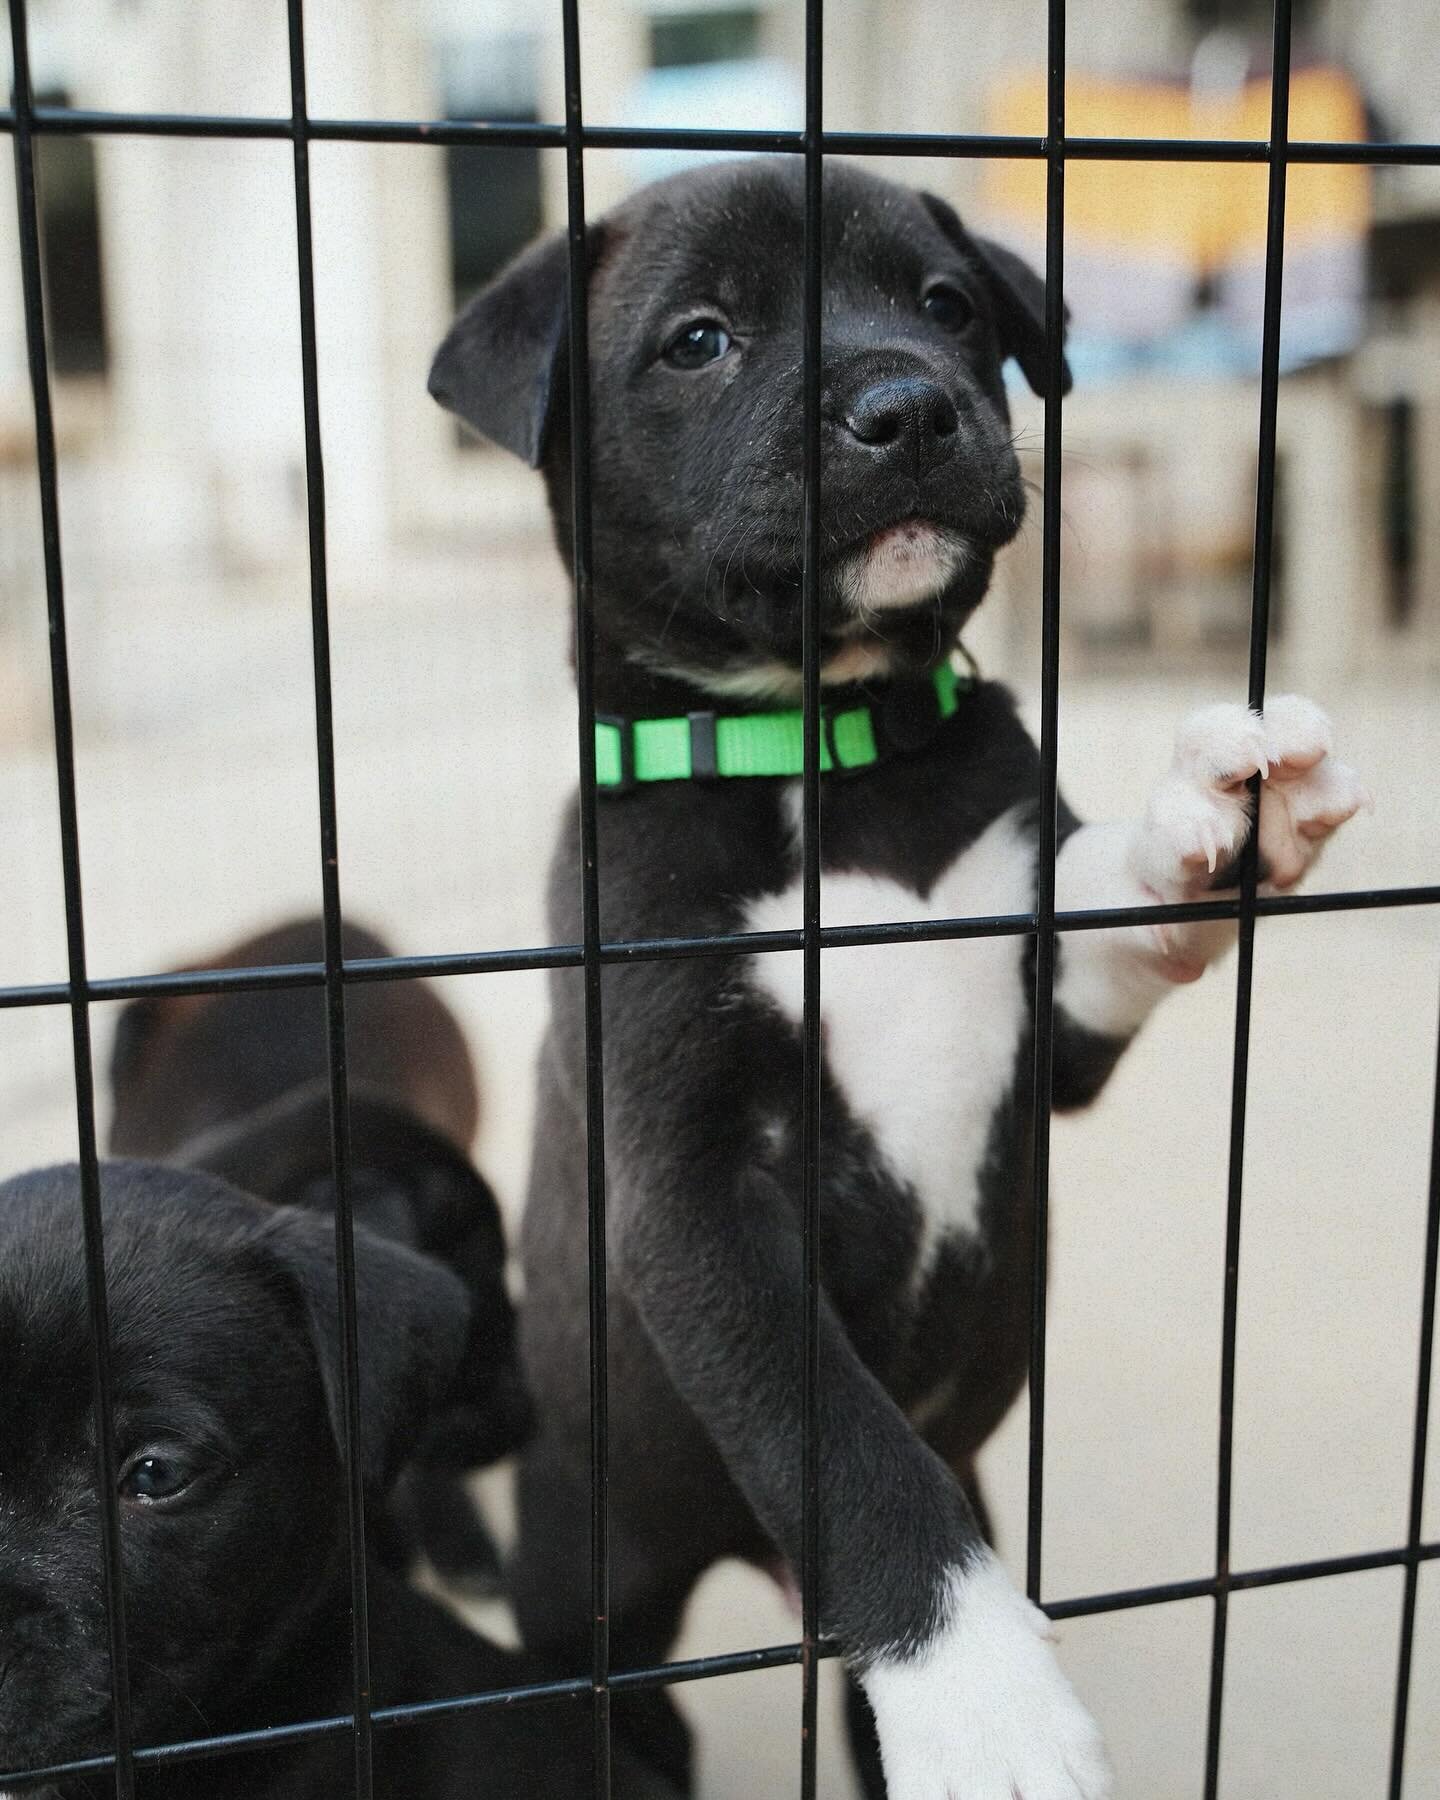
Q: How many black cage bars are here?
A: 10